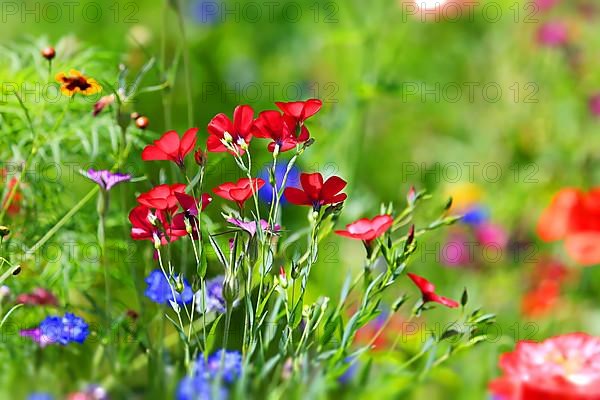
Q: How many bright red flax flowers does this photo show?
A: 11